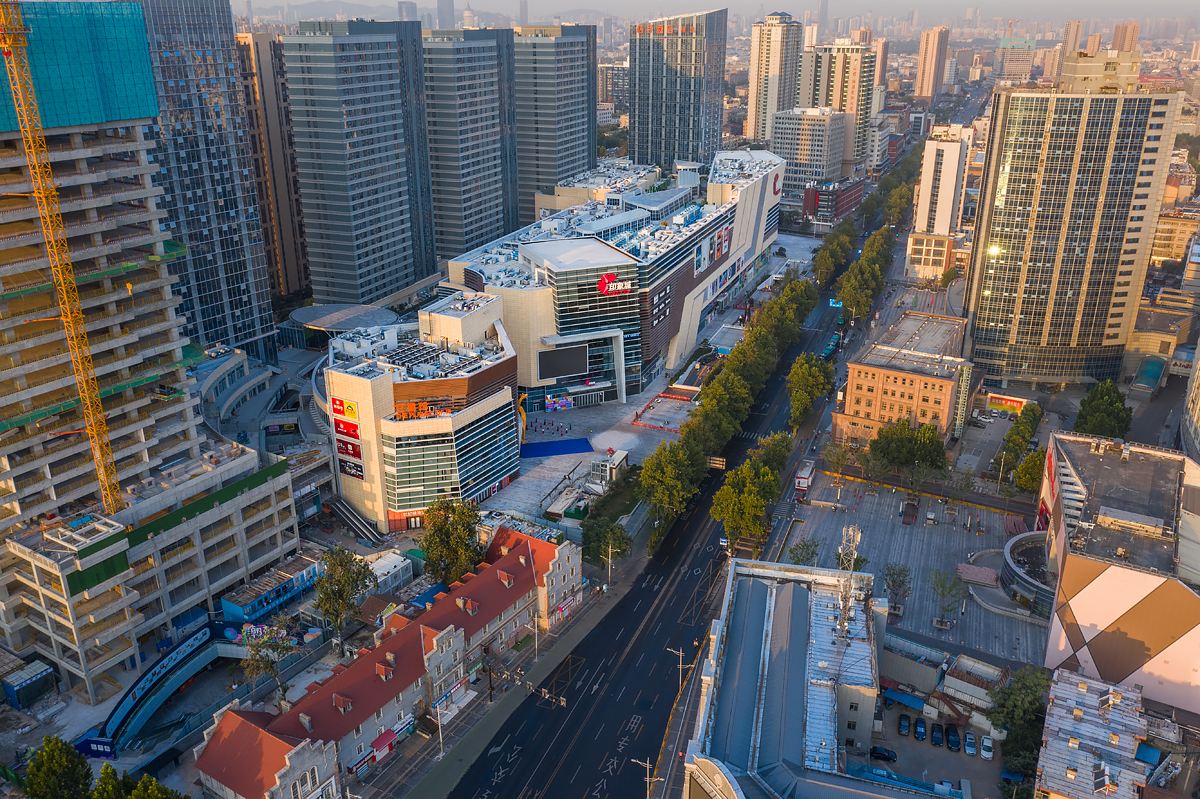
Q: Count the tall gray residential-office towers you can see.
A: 3